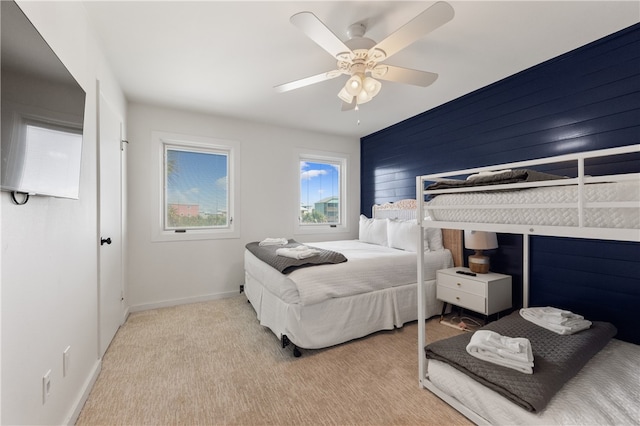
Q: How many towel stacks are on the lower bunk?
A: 2